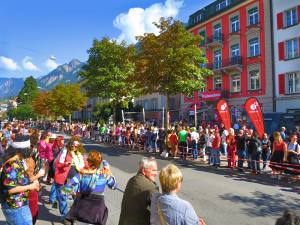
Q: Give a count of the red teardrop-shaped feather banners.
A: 2